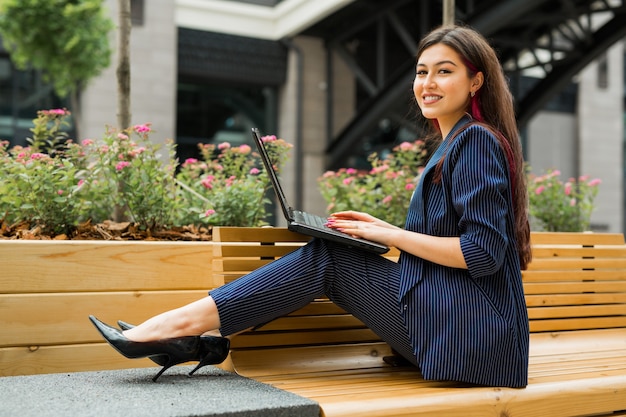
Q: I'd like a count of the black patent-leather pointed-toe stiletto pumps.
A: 2